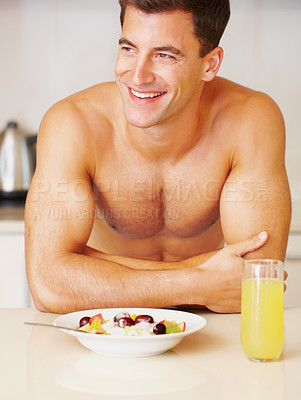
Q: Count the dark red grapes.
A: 5